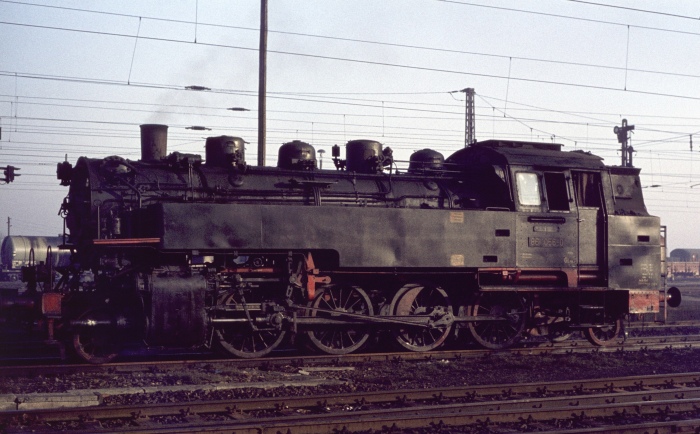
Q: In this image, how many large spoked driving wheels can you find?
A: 4